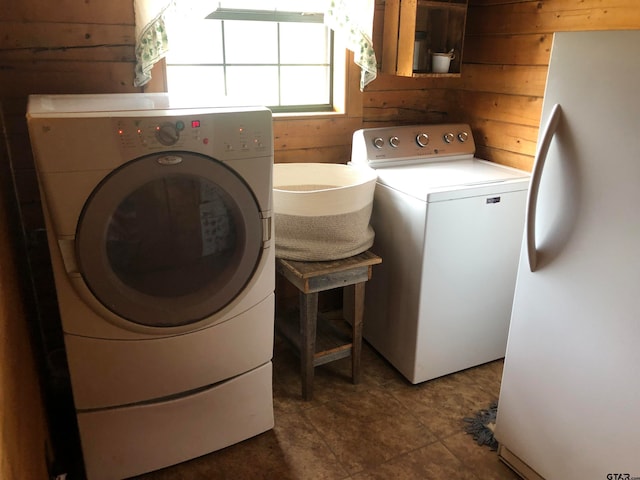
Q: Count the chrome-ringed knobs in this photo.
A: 5